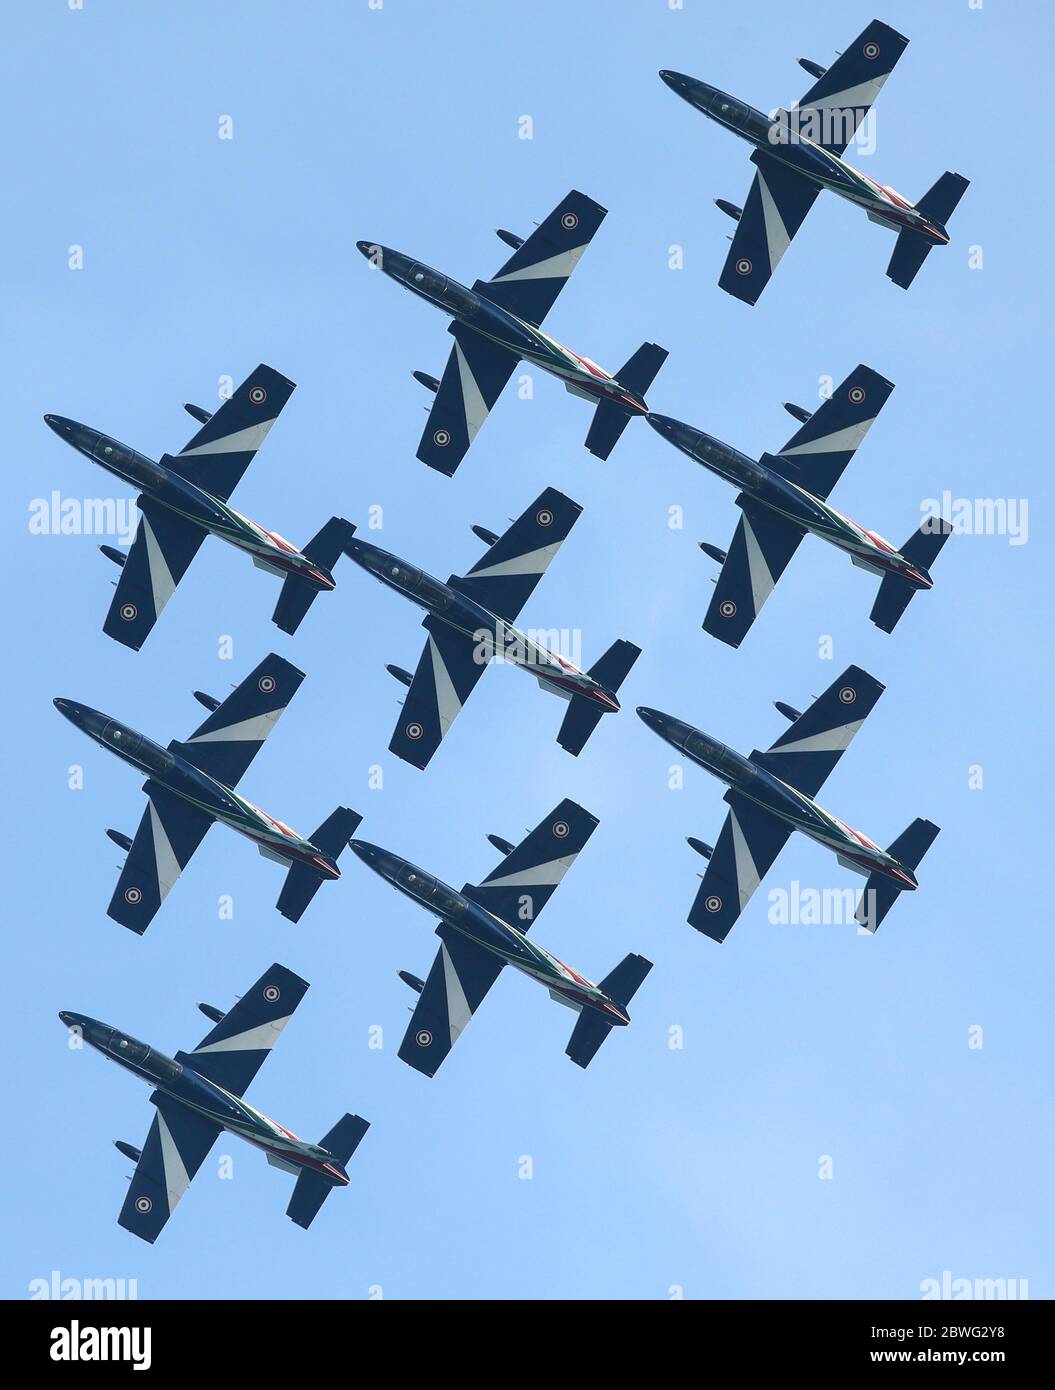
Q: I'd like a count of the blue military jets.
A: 9